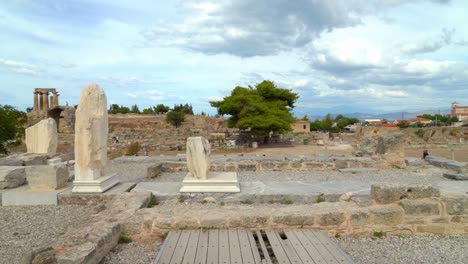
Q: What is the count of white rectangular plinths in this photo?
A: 2